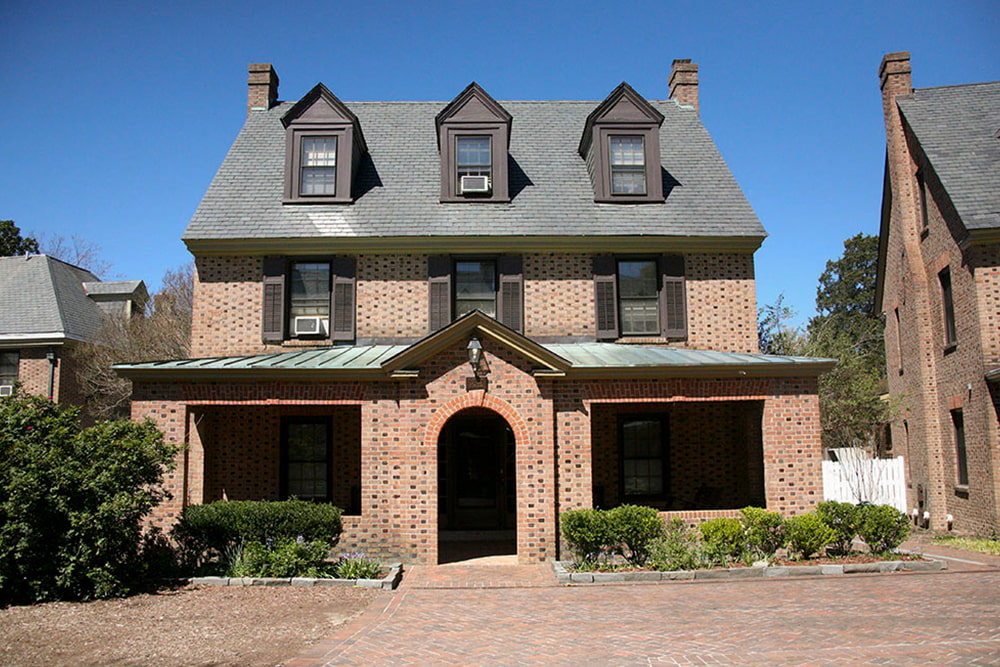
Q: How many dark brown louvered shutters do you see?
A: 6